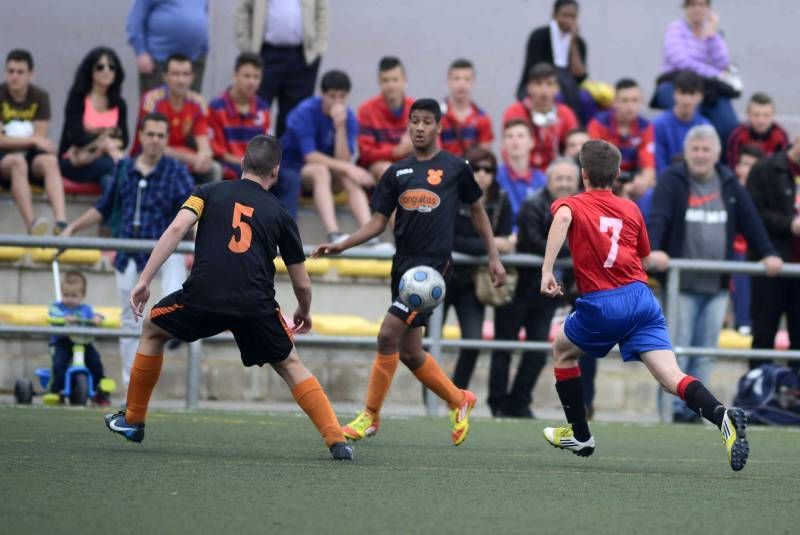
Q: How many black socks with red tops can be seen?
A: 2